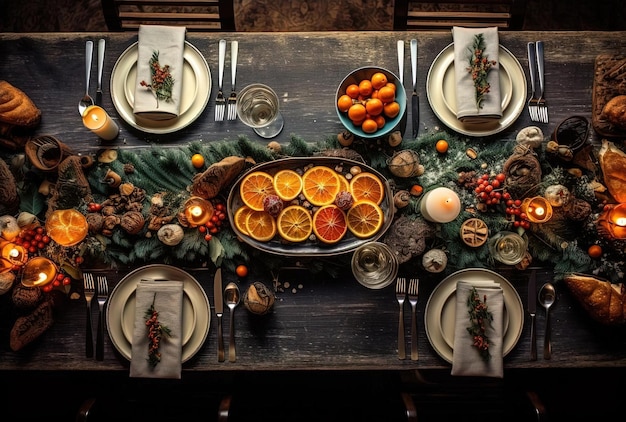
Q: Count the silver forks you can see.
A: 8